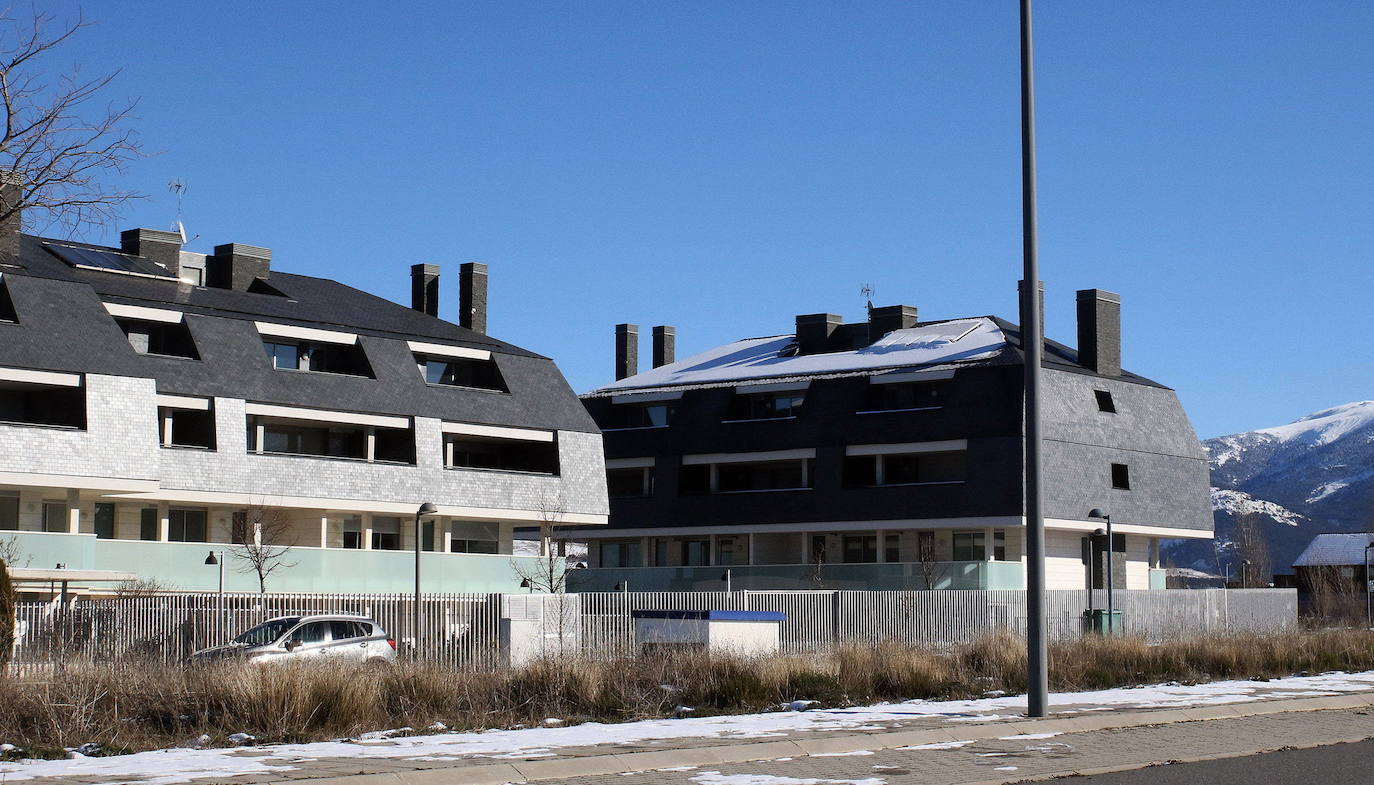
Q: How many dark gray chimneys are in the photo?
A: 11